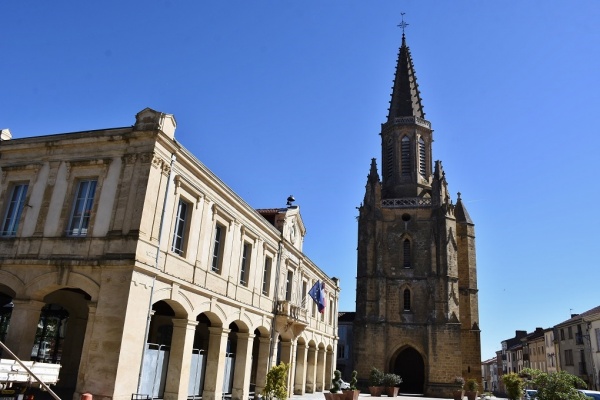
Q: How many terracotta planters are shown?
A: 6